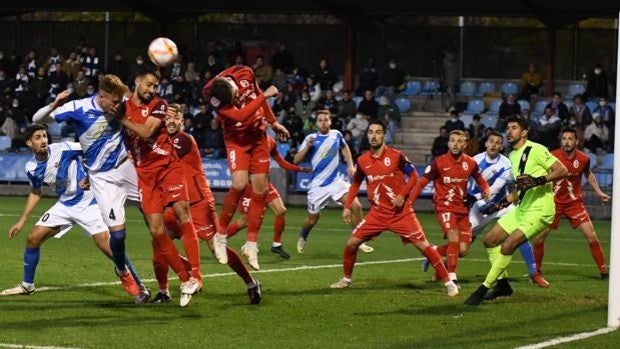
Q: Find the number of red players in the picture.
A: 7